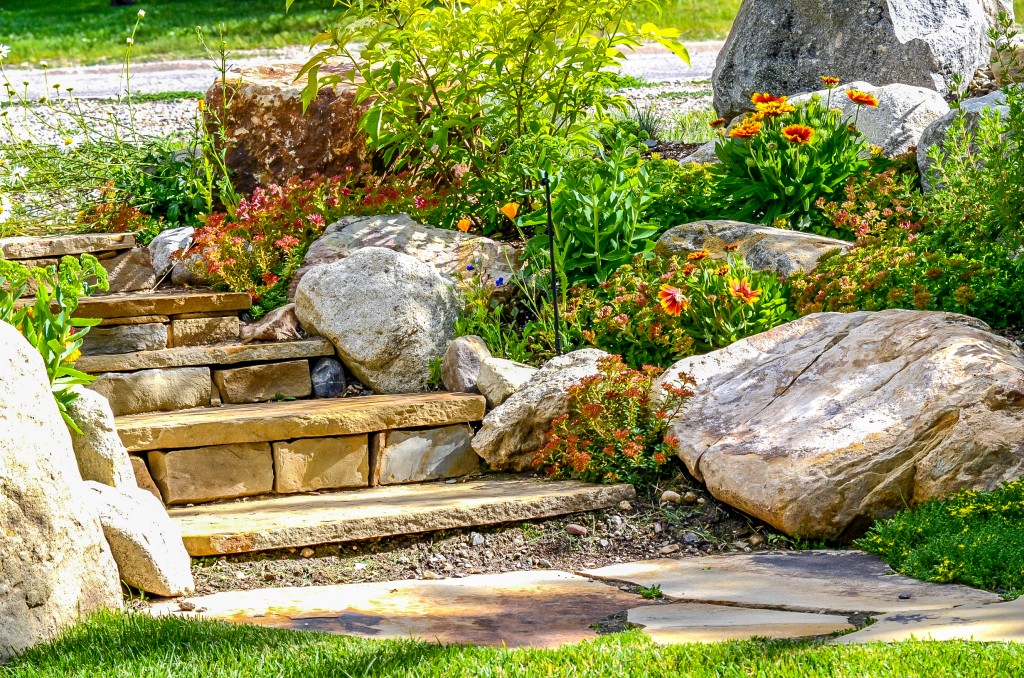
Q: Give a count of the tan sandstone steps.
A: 5